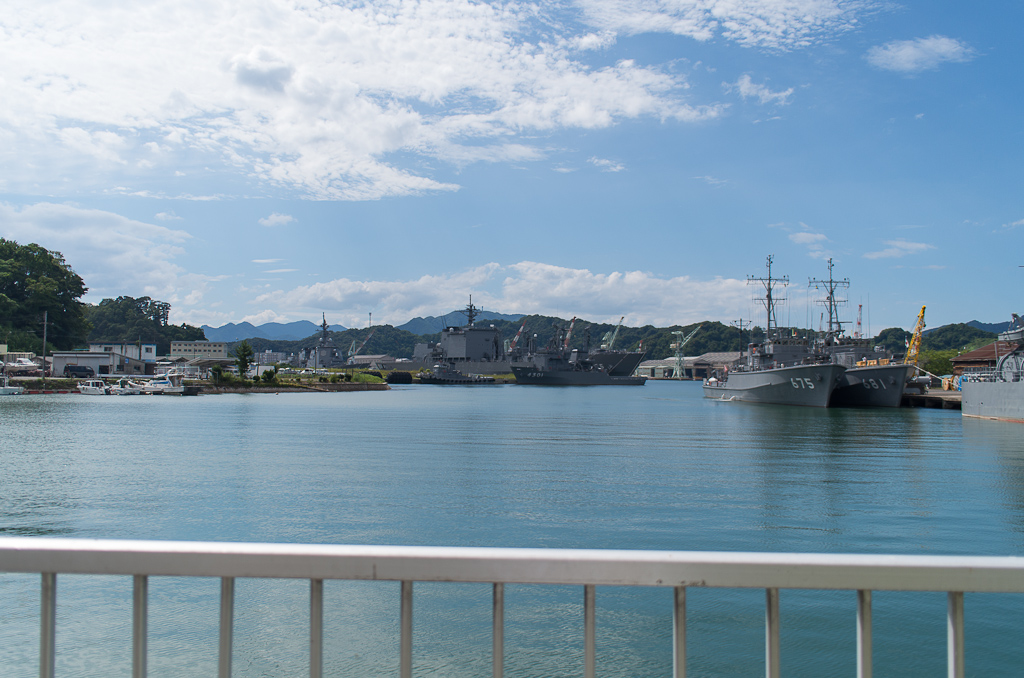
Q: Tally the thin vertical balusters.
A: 11